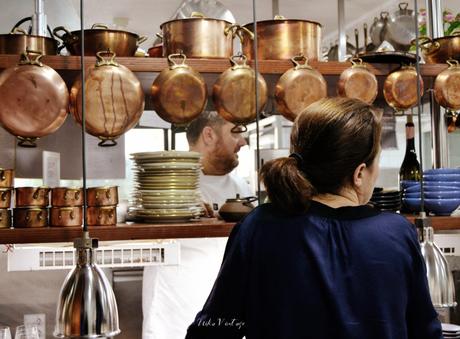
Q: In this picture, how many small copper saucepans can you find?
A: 9